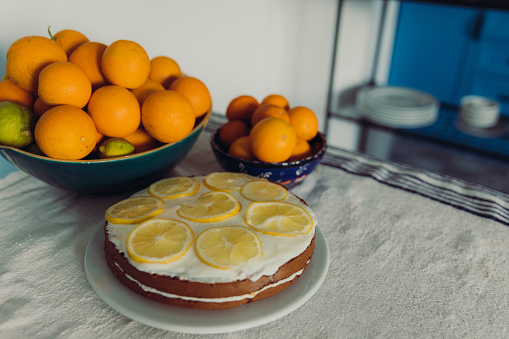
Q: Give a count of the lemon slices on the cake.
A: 8